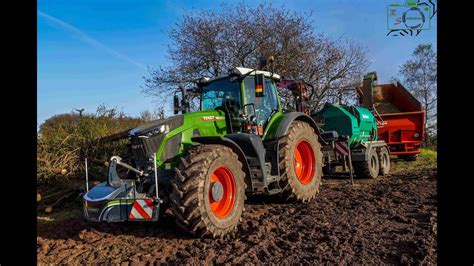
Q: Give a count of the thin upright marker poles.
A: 2